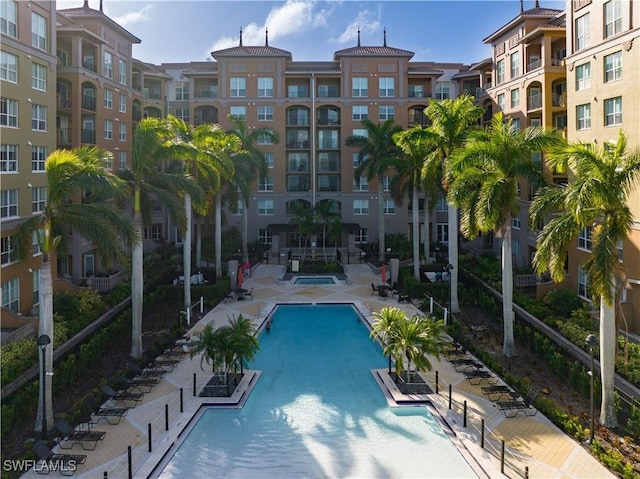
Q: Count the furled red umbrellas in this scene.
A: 2